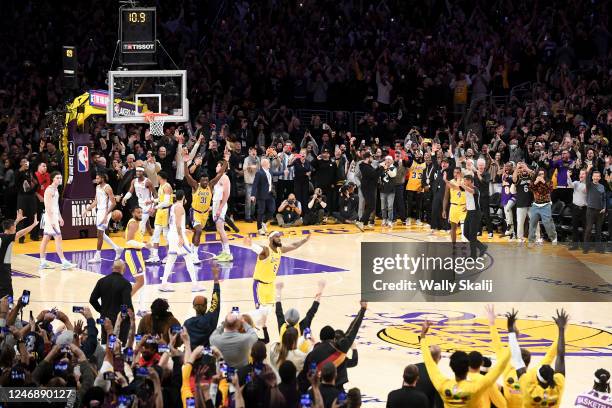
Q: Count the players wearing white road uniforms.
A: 5